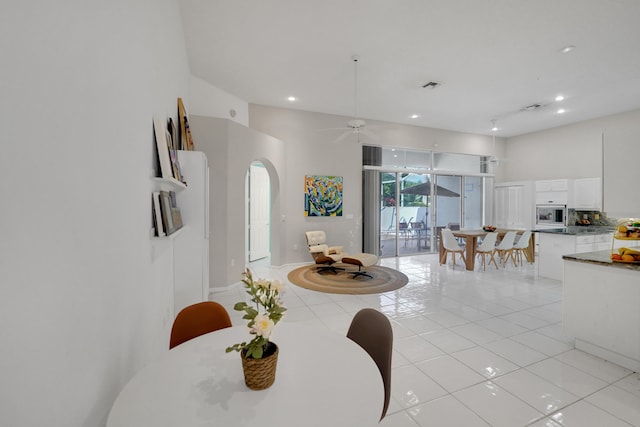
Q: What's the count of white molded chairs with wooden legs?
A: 4